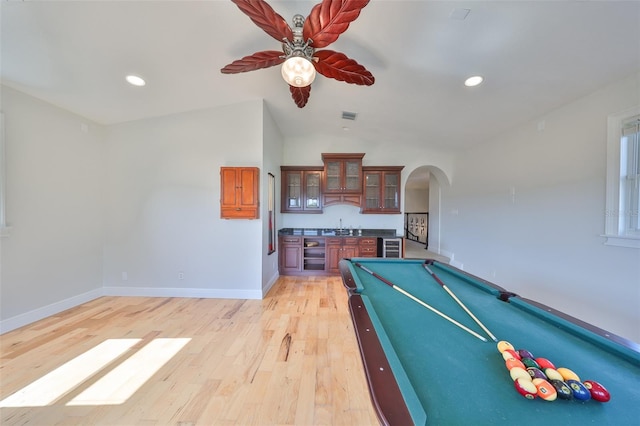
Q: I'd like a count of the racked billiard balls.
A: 15